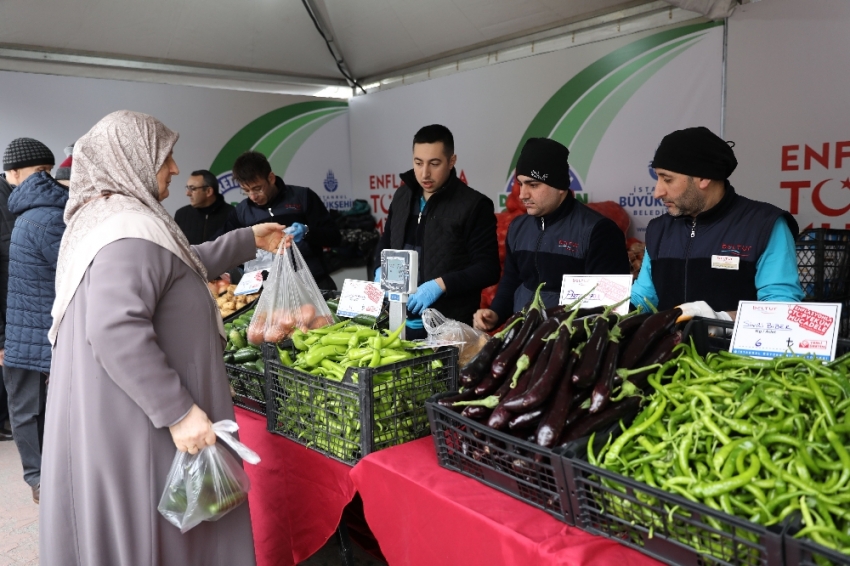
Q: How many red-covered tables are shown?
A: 2